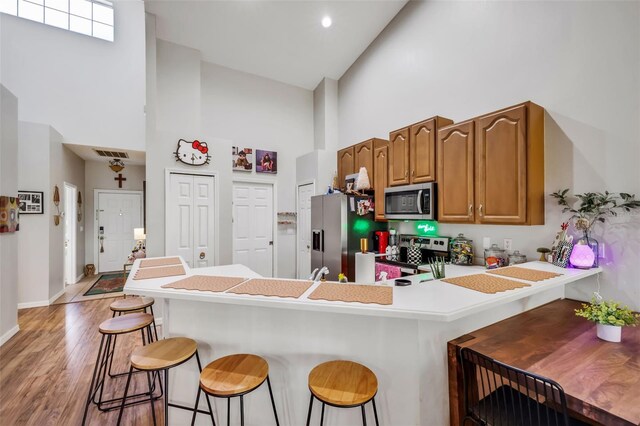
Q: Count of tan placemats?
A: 7